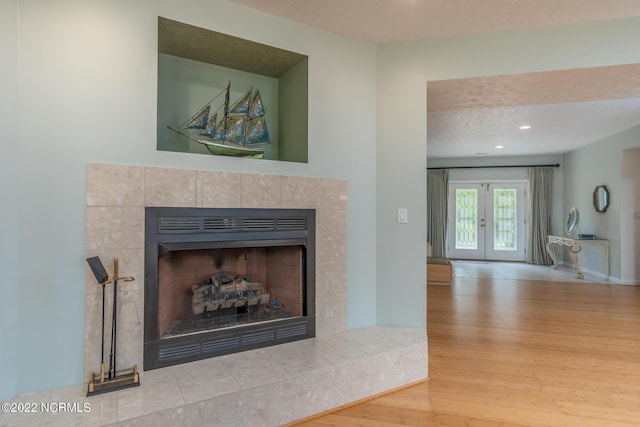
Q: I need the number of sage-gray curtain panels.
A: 2